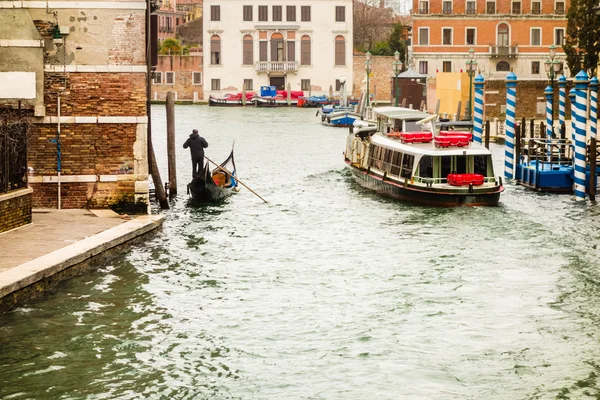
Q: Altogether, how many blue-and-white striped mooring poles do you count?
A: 7